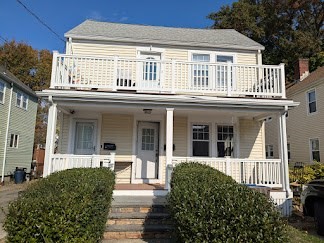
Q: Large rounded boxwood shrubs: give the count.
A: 2